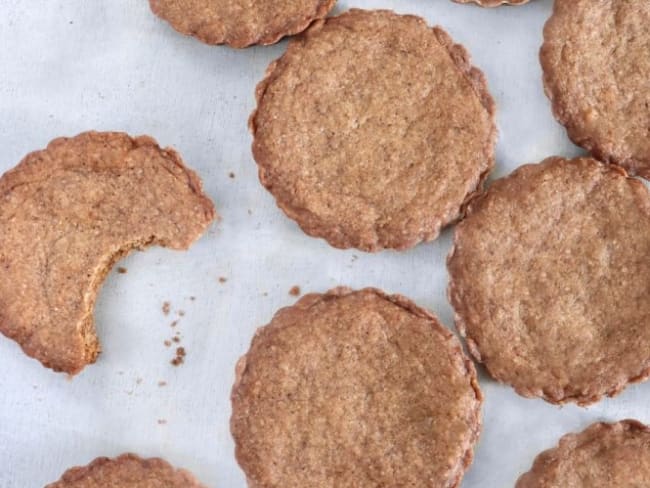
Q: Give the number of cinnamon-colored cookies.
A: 9